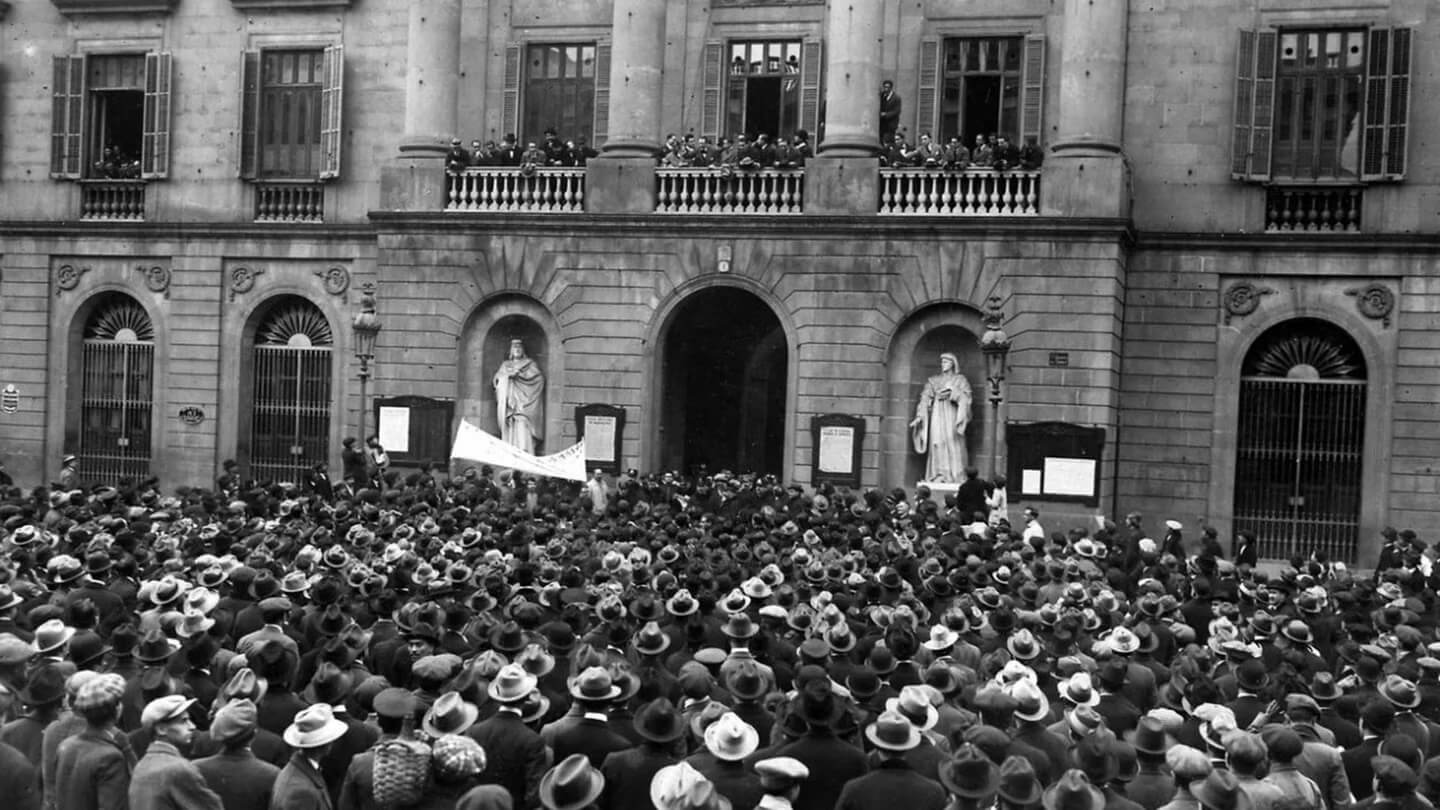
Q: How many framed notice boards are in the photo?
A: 4